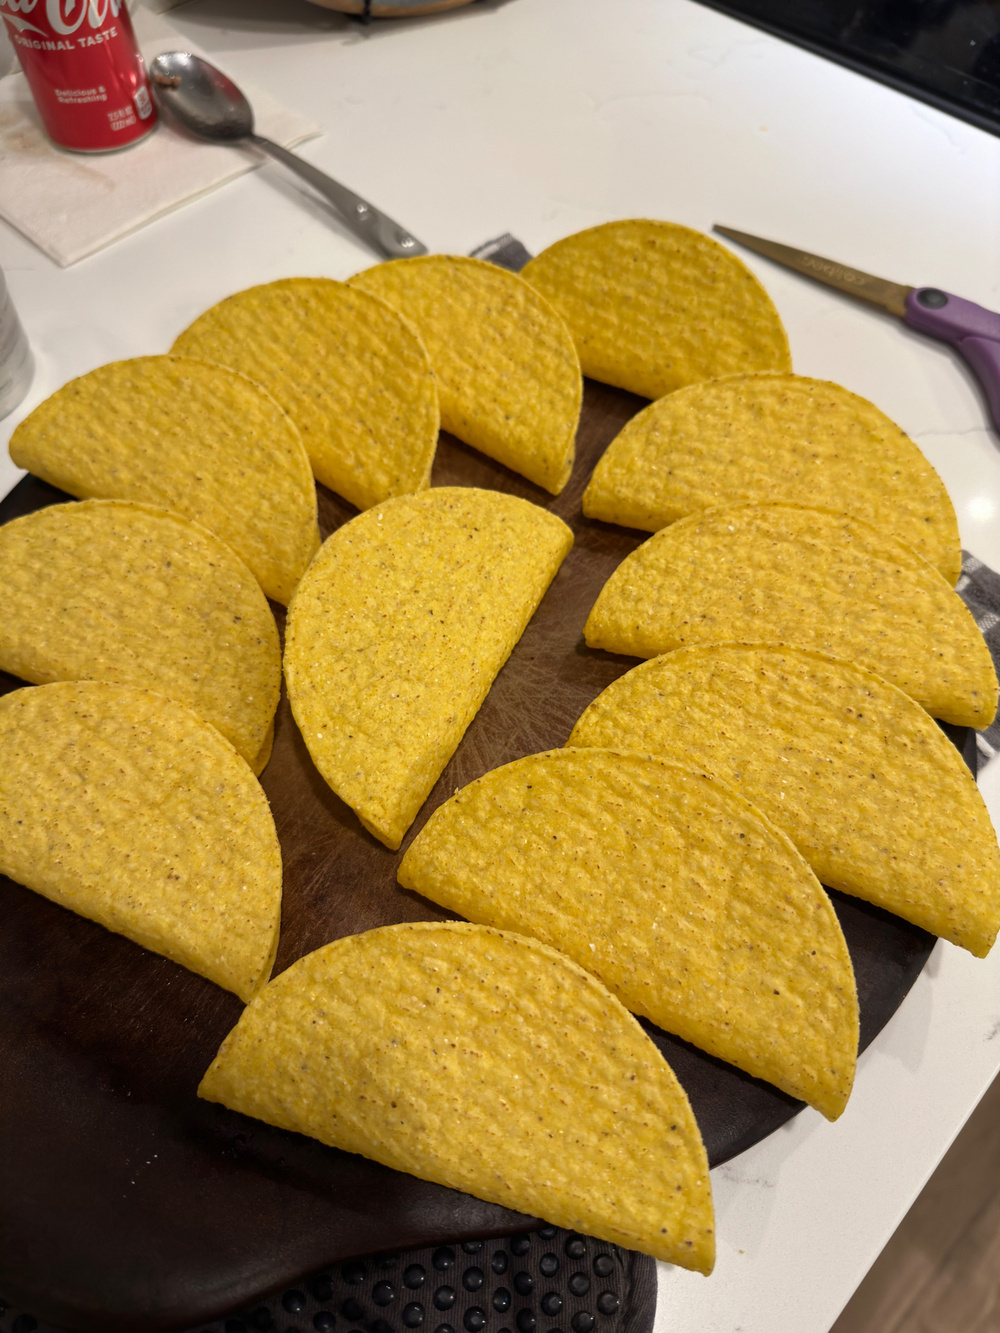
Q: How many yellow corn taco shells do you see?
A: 12